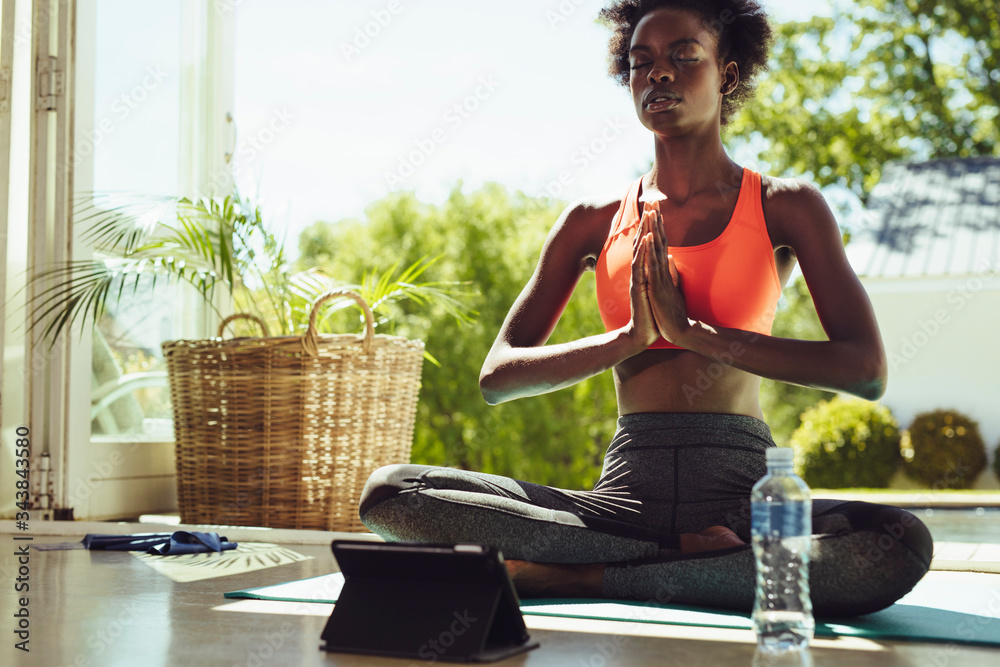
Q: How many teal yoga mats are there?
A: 1